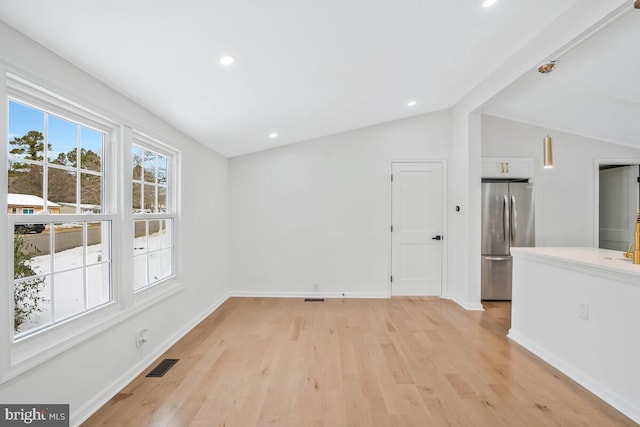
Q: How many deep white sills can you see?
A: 2